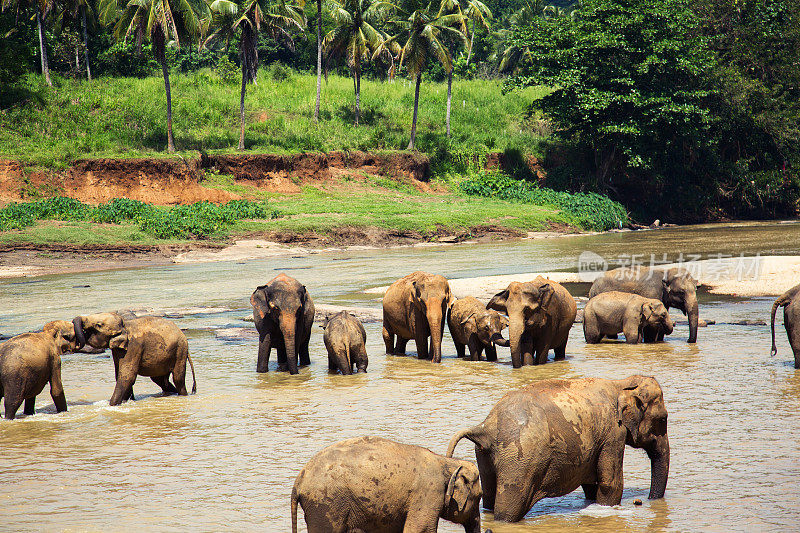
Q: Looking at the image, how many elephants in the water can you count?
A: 12